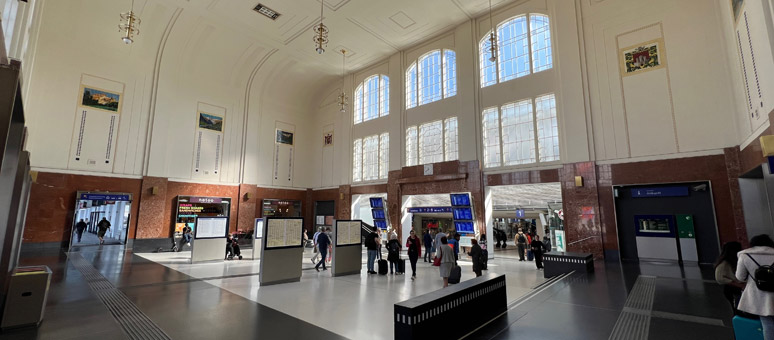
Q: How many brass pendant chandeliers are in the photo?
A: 4